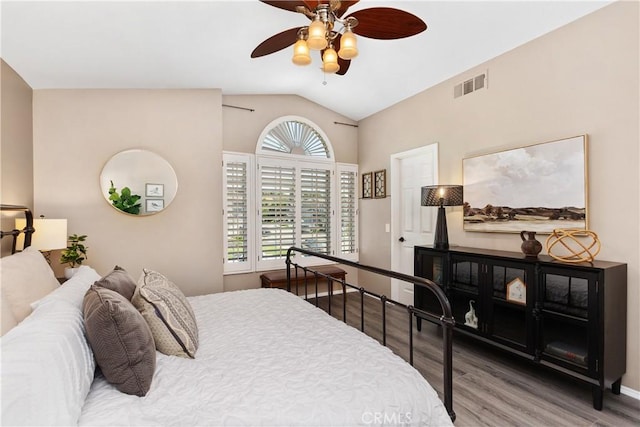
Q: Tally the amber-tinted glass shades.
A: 4